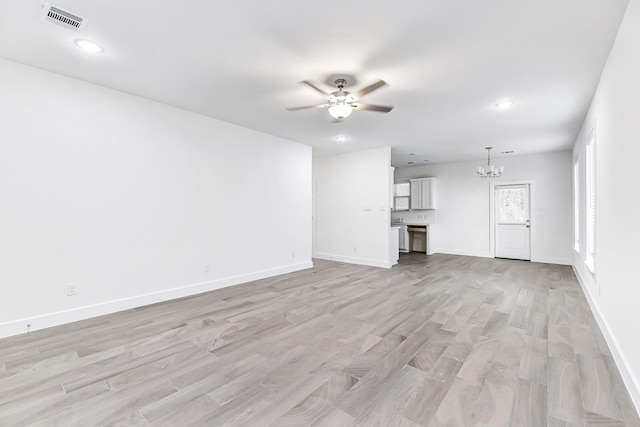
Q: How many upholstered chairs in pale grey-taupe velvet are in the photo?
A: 0